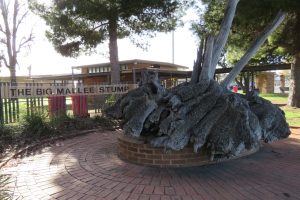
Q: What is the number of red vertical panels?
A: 2